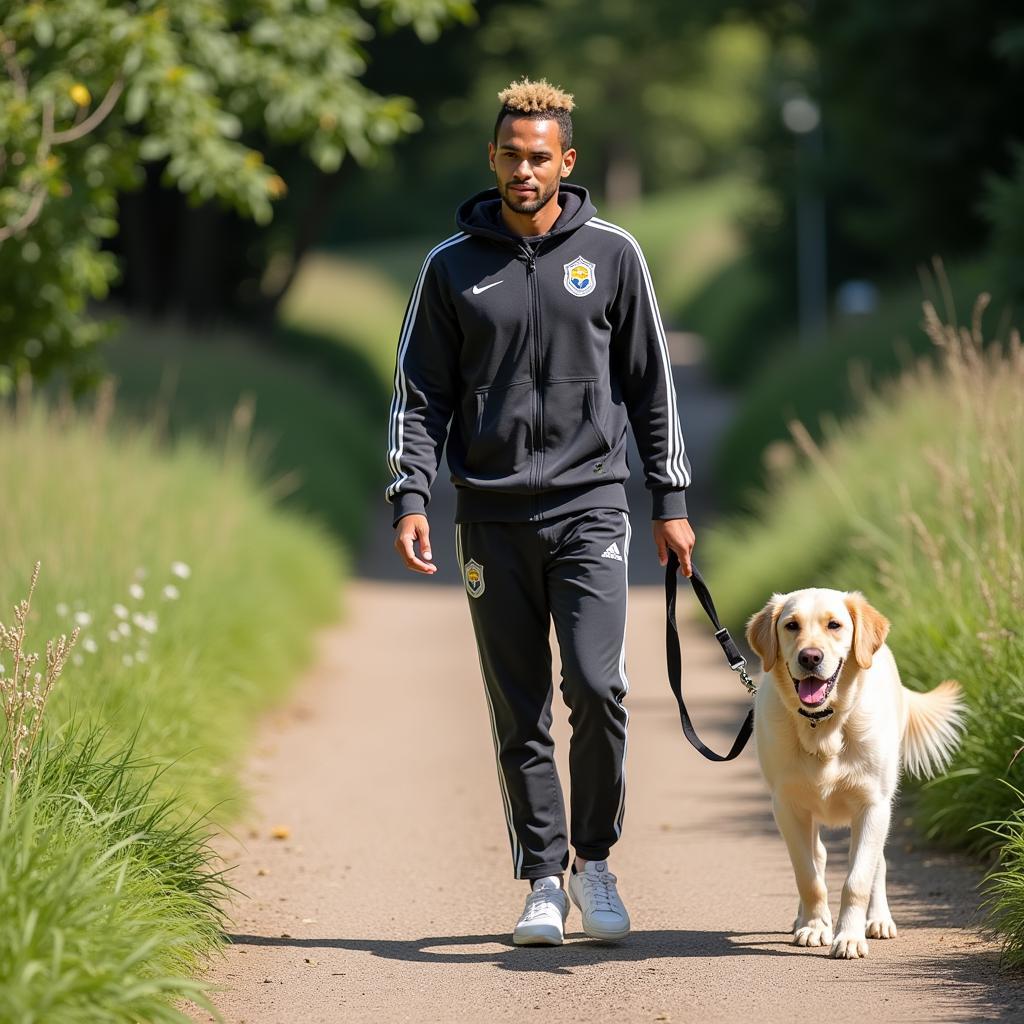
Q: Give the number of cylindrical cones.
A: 0